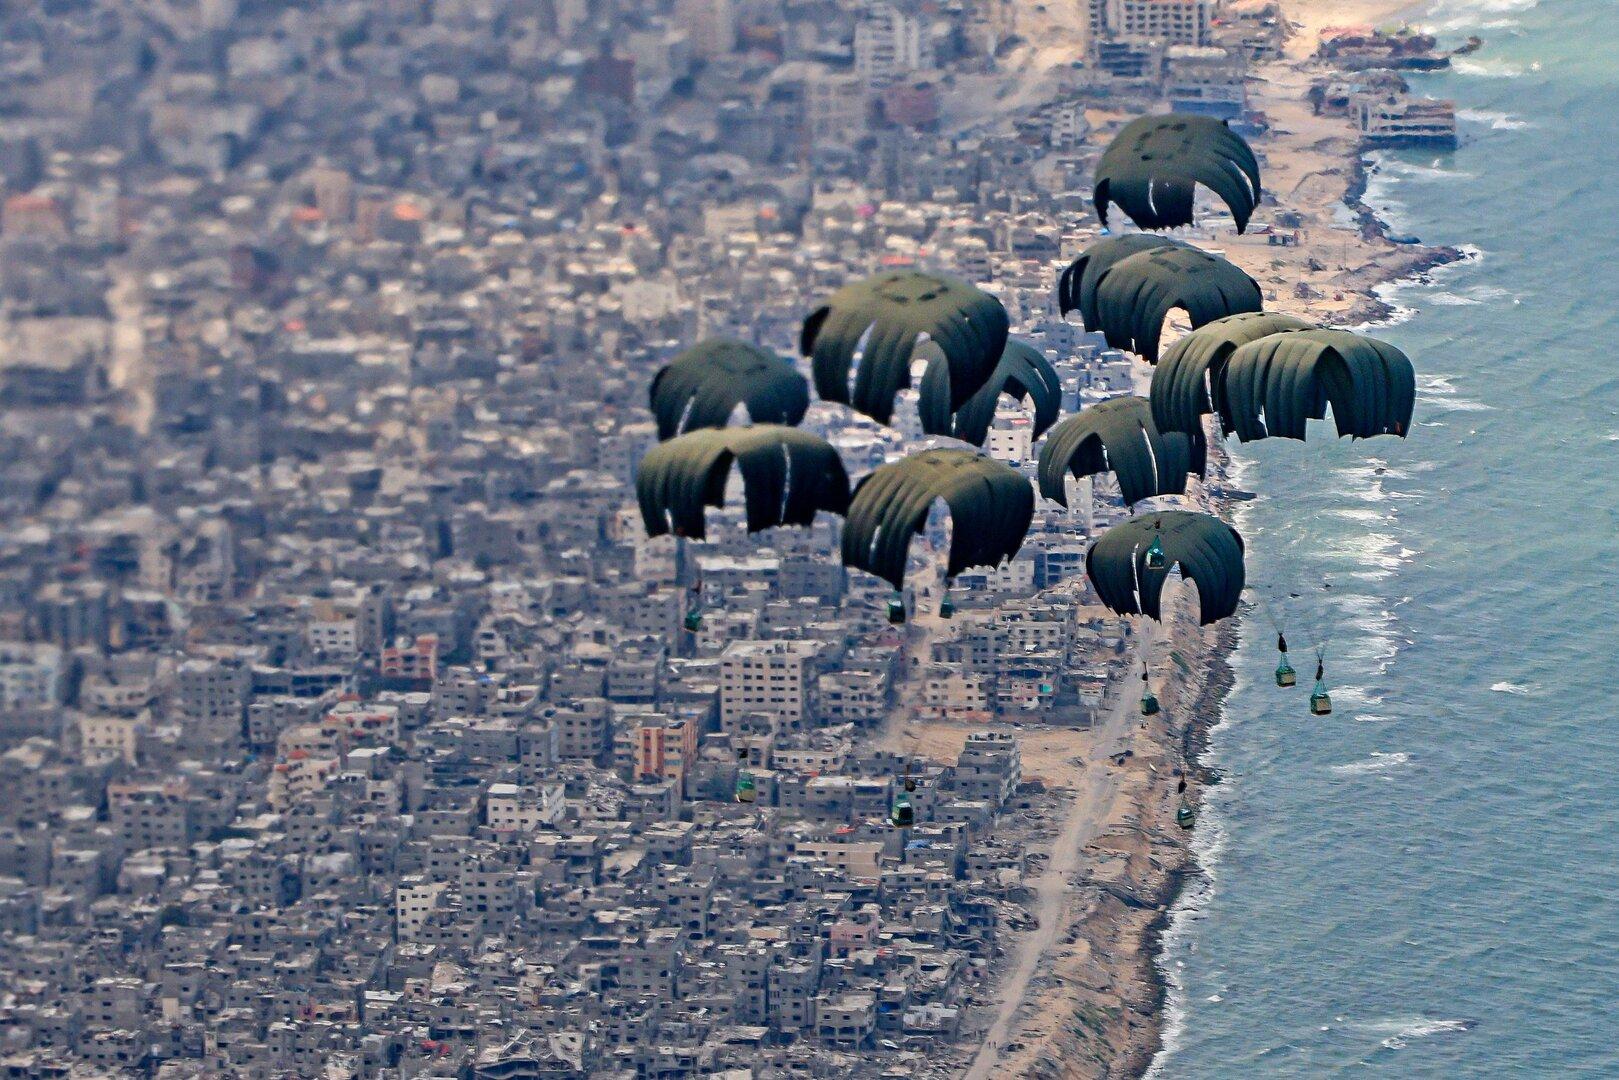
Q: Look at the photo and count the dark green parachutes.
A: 12